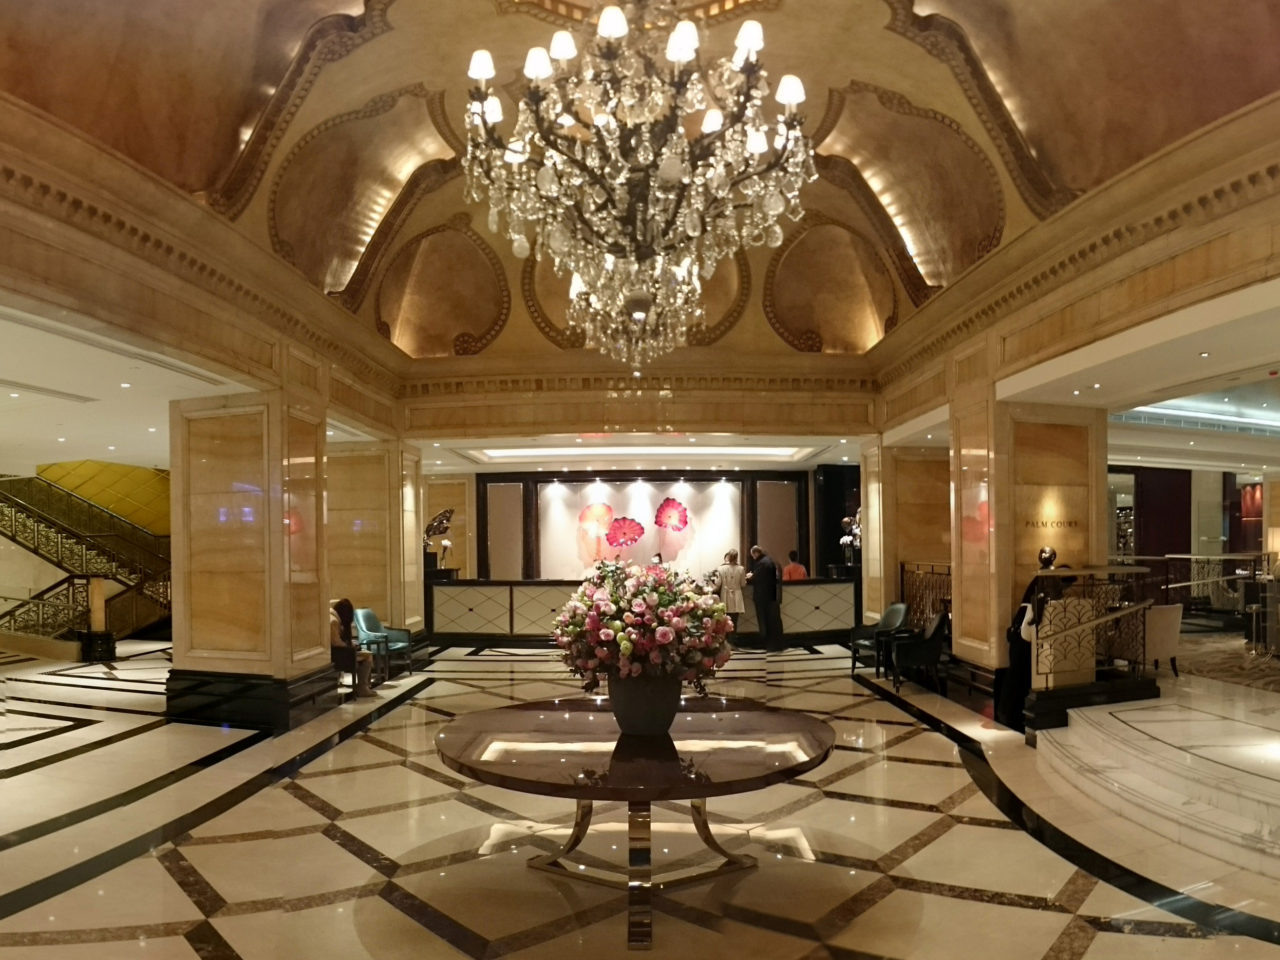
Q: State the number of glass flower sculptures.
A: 3